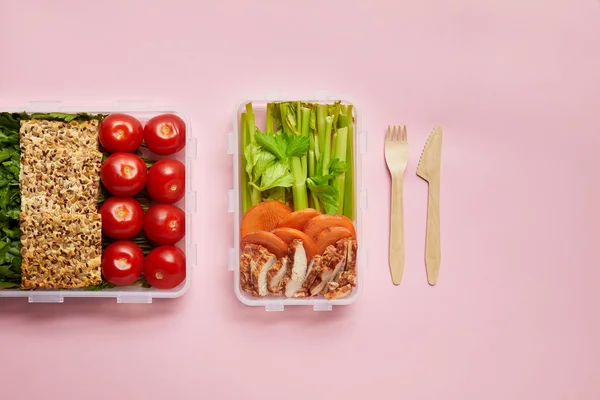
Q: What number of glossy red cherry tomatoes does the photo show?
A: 8